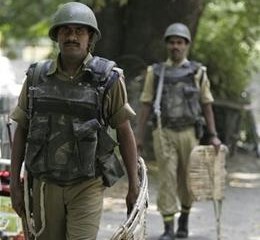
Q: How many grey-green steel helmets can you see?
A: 2